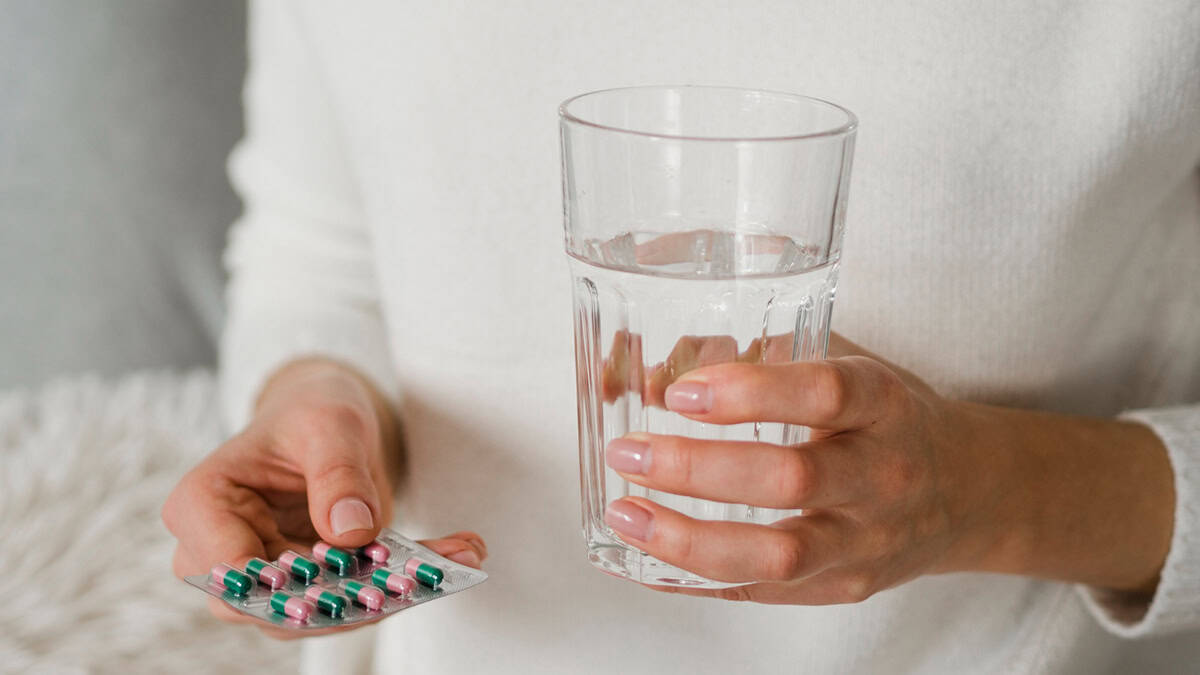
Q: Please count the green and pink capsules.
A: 10